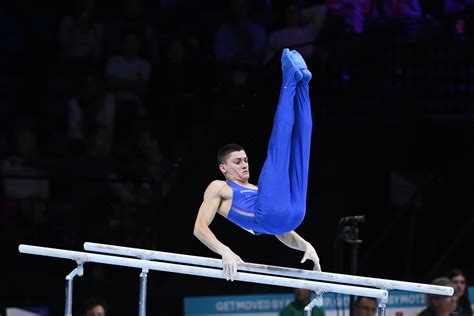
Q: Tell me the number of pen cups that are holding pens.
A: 0